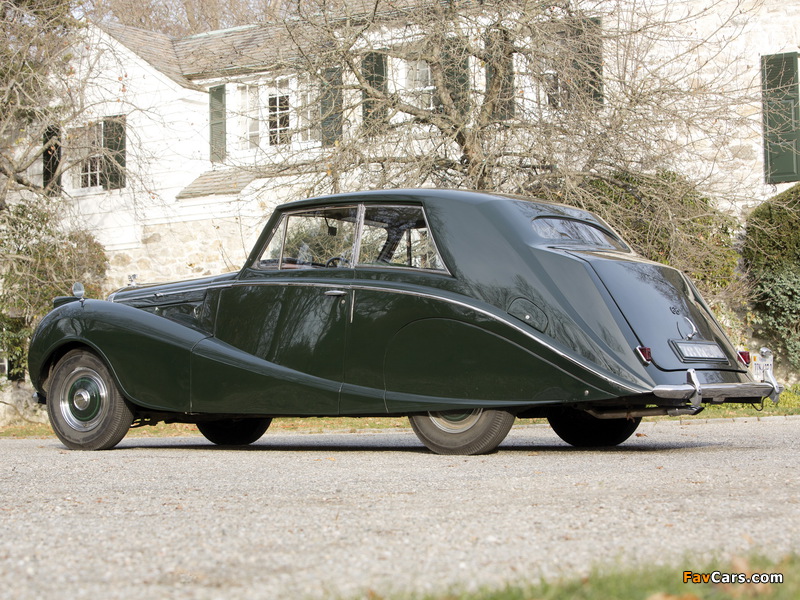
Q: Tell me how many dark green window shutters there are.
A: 9